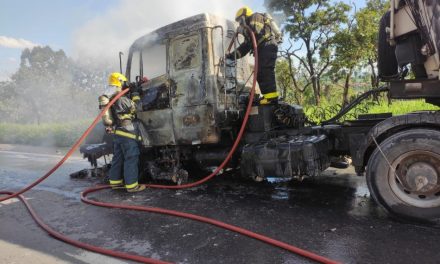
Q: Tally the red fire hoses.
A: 2